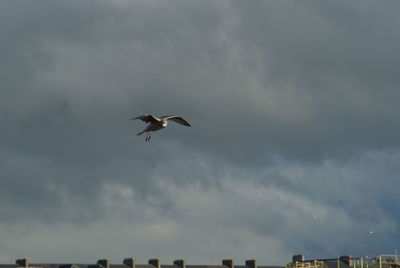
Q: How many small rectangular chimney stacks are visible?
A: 9